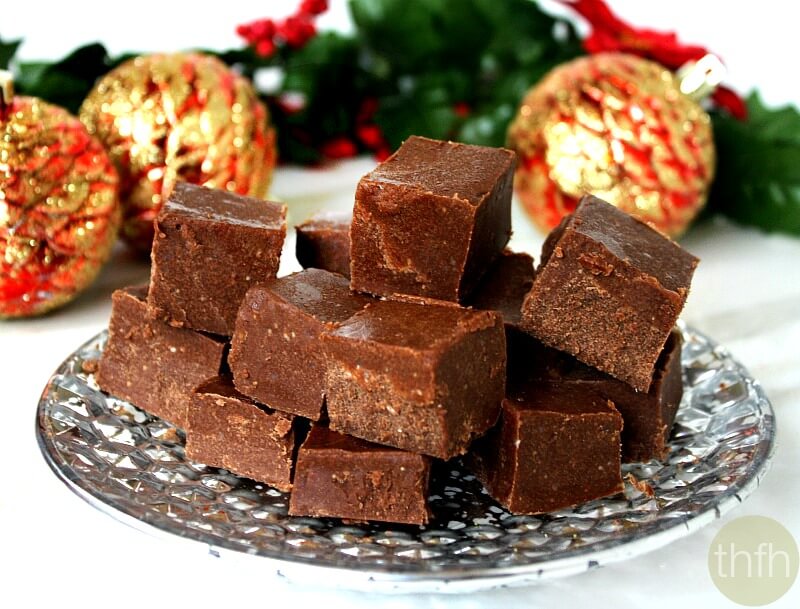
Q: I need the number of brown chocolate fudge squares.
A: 12